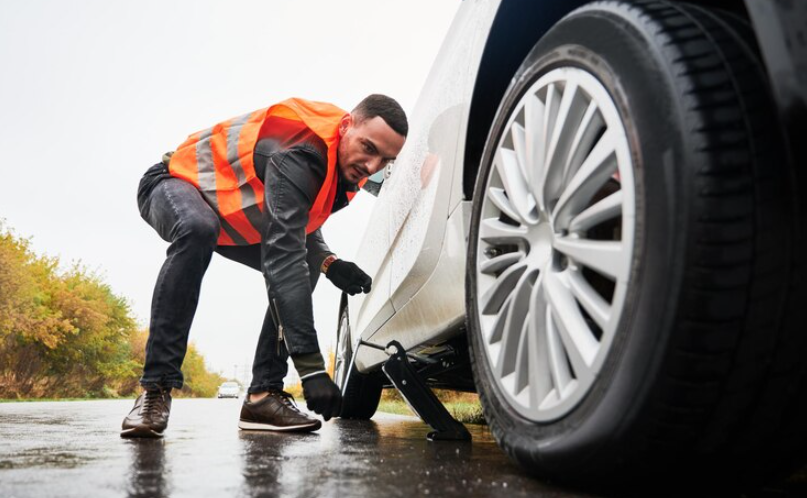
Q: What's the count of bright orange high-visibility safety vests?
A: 1